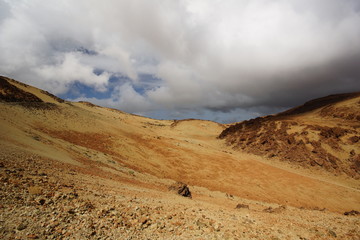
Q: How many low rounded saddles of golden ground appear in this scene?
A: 1